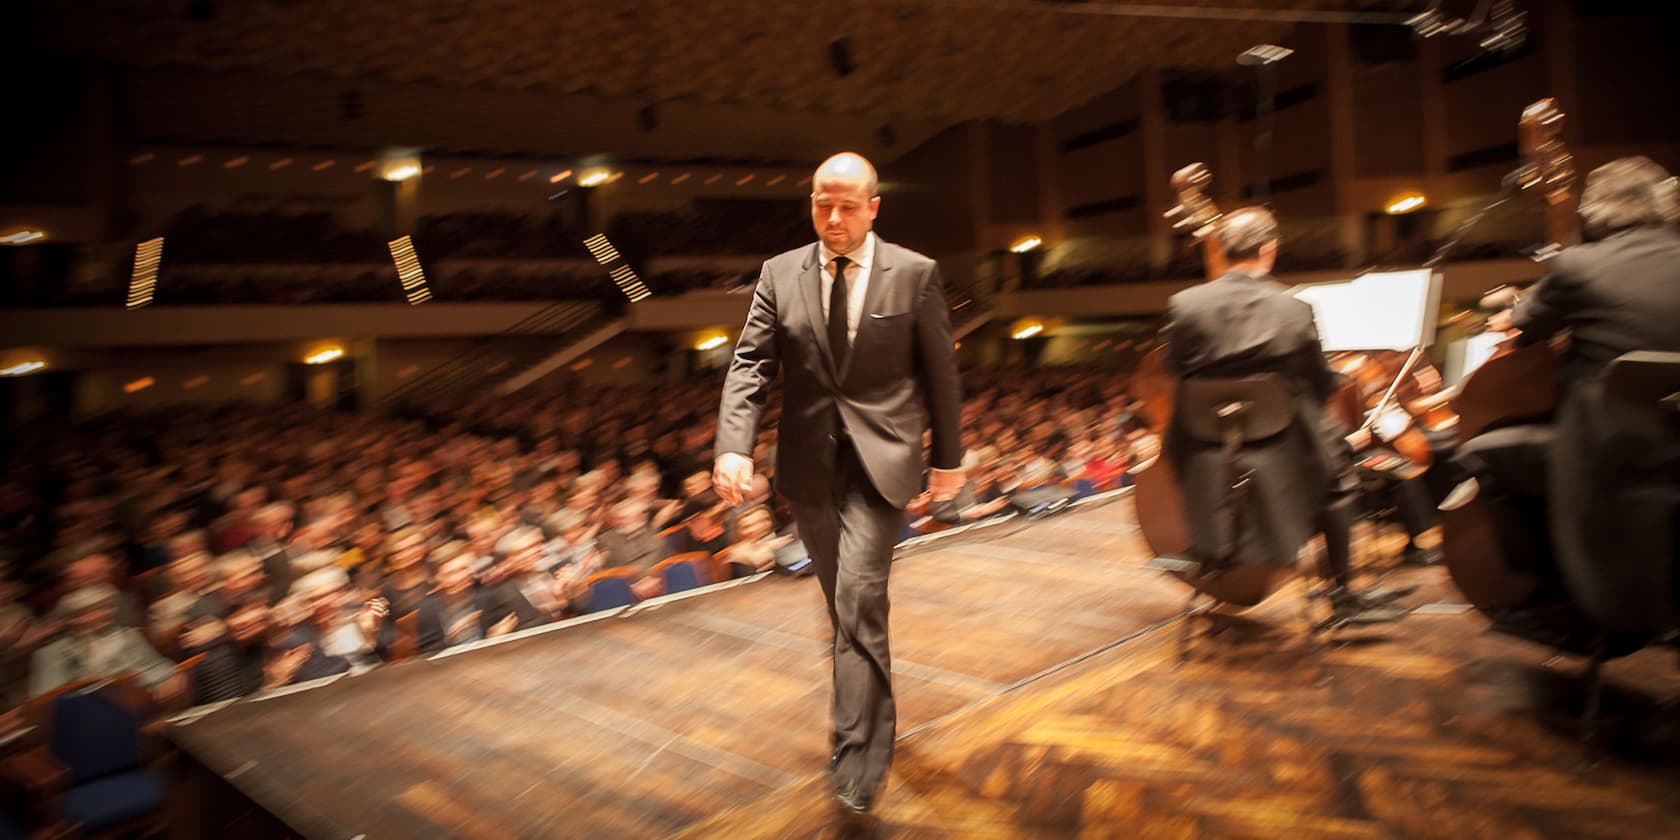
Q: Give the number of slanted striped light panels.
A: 3